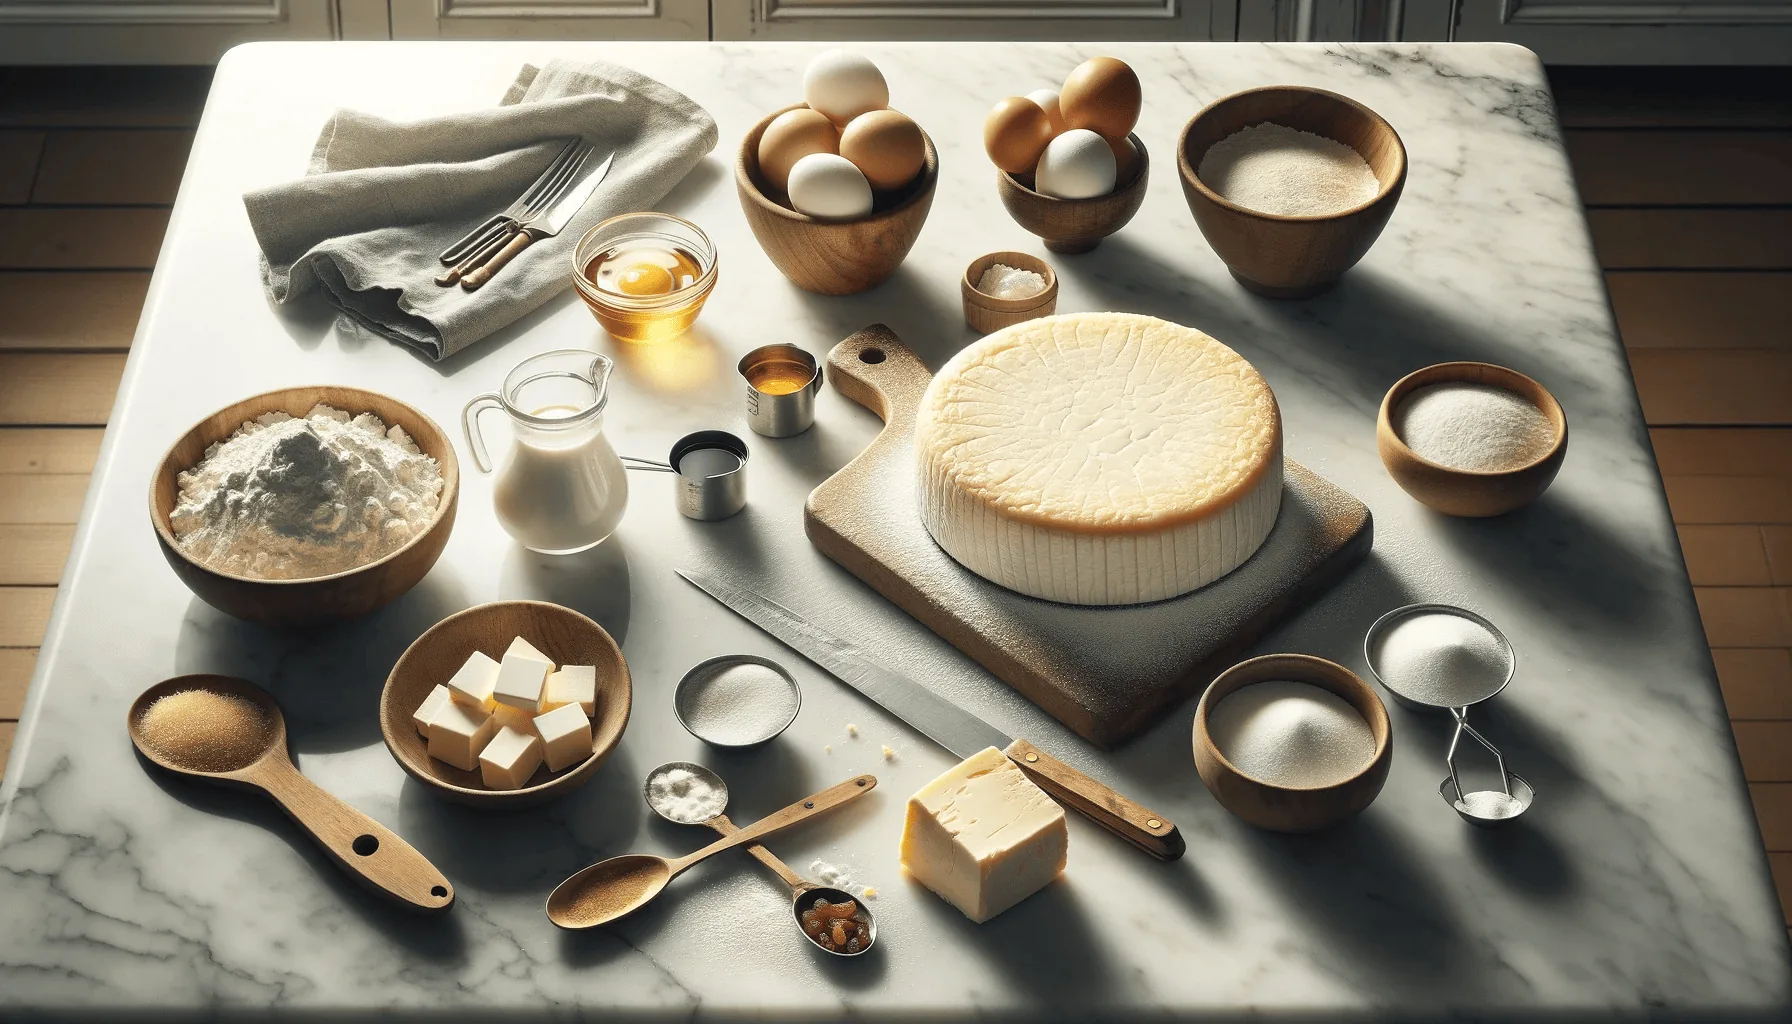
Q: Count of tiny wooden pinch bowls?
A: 1